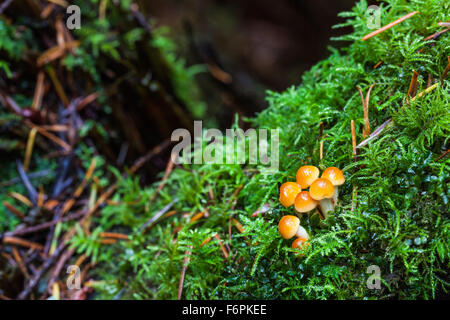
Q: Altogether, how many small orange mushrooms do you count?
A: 7